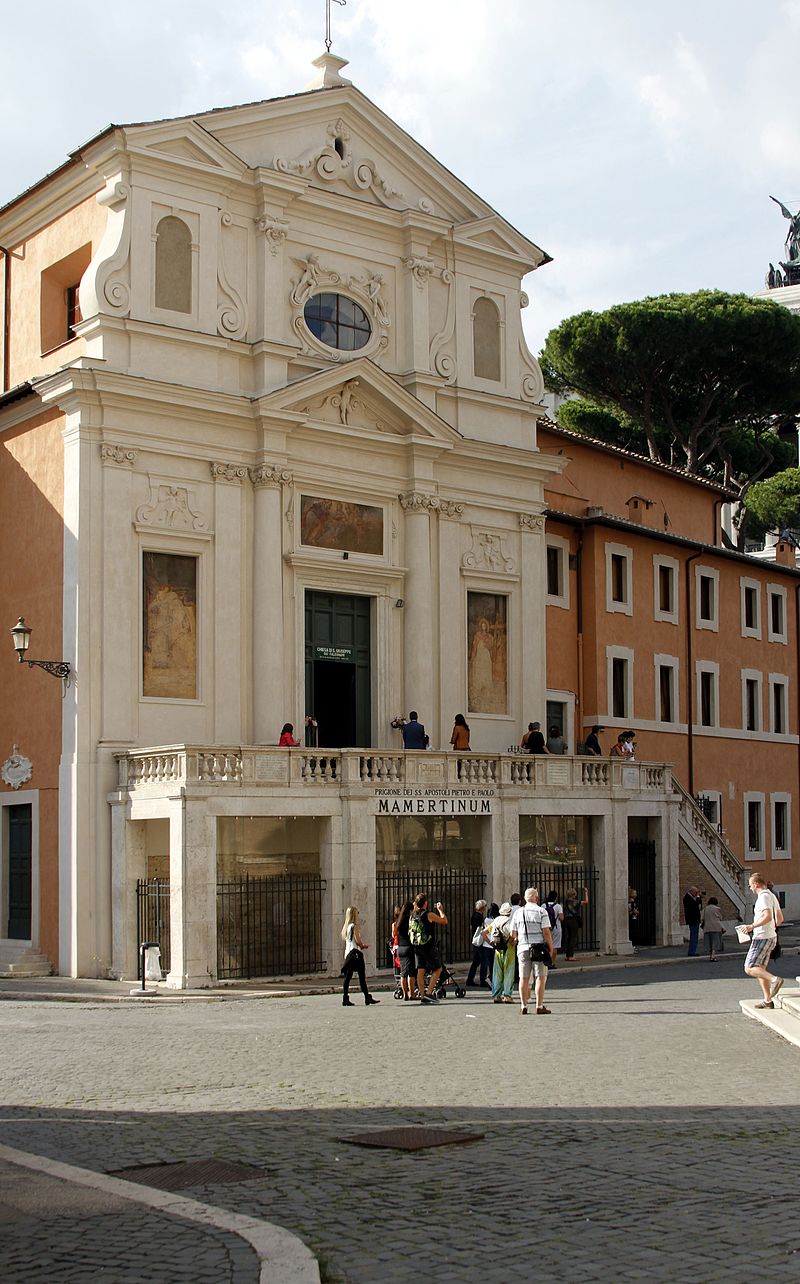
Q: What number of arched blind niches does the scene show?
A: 2